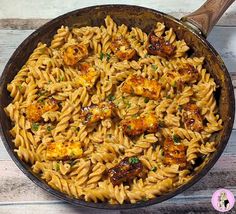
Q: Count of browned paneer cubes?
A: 13